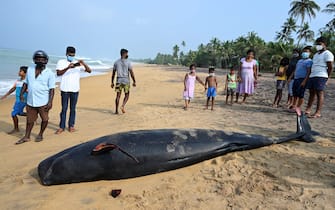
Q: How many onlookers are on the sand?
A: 12